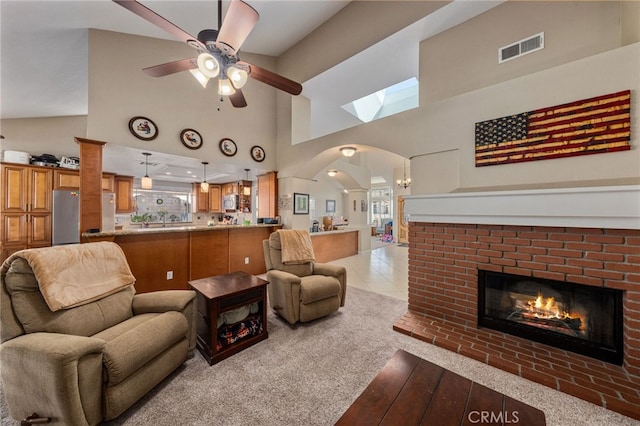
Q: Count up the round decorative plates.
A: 4